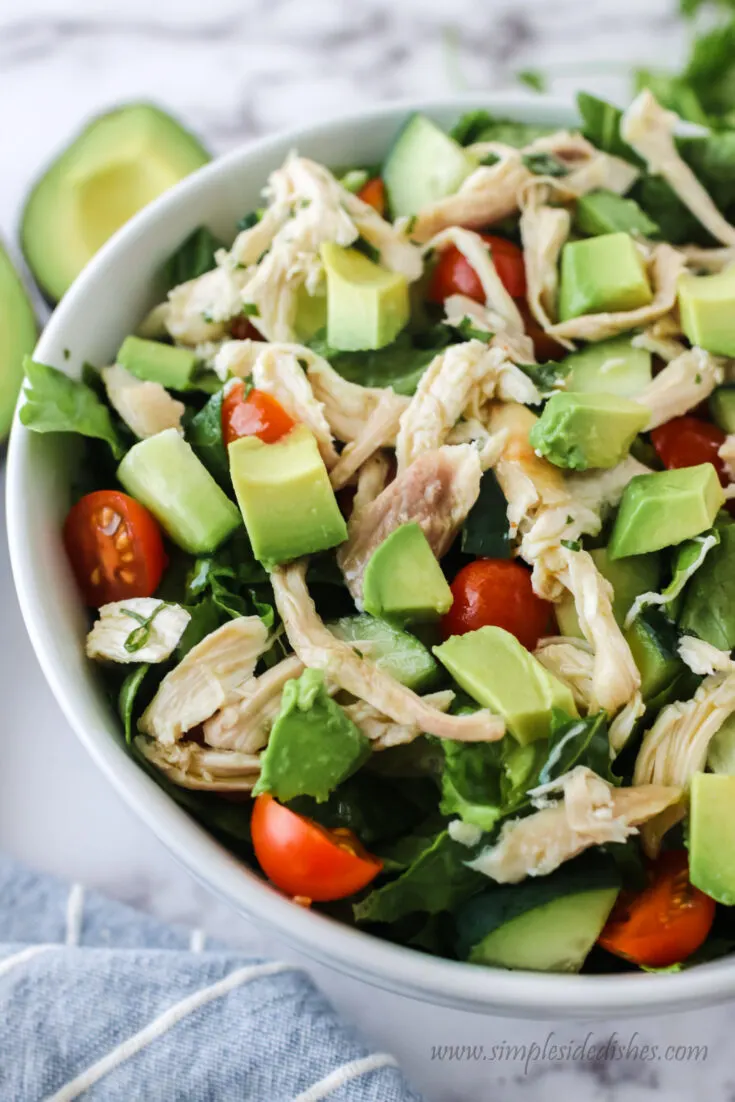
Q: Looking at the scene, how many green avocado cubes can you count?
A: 12